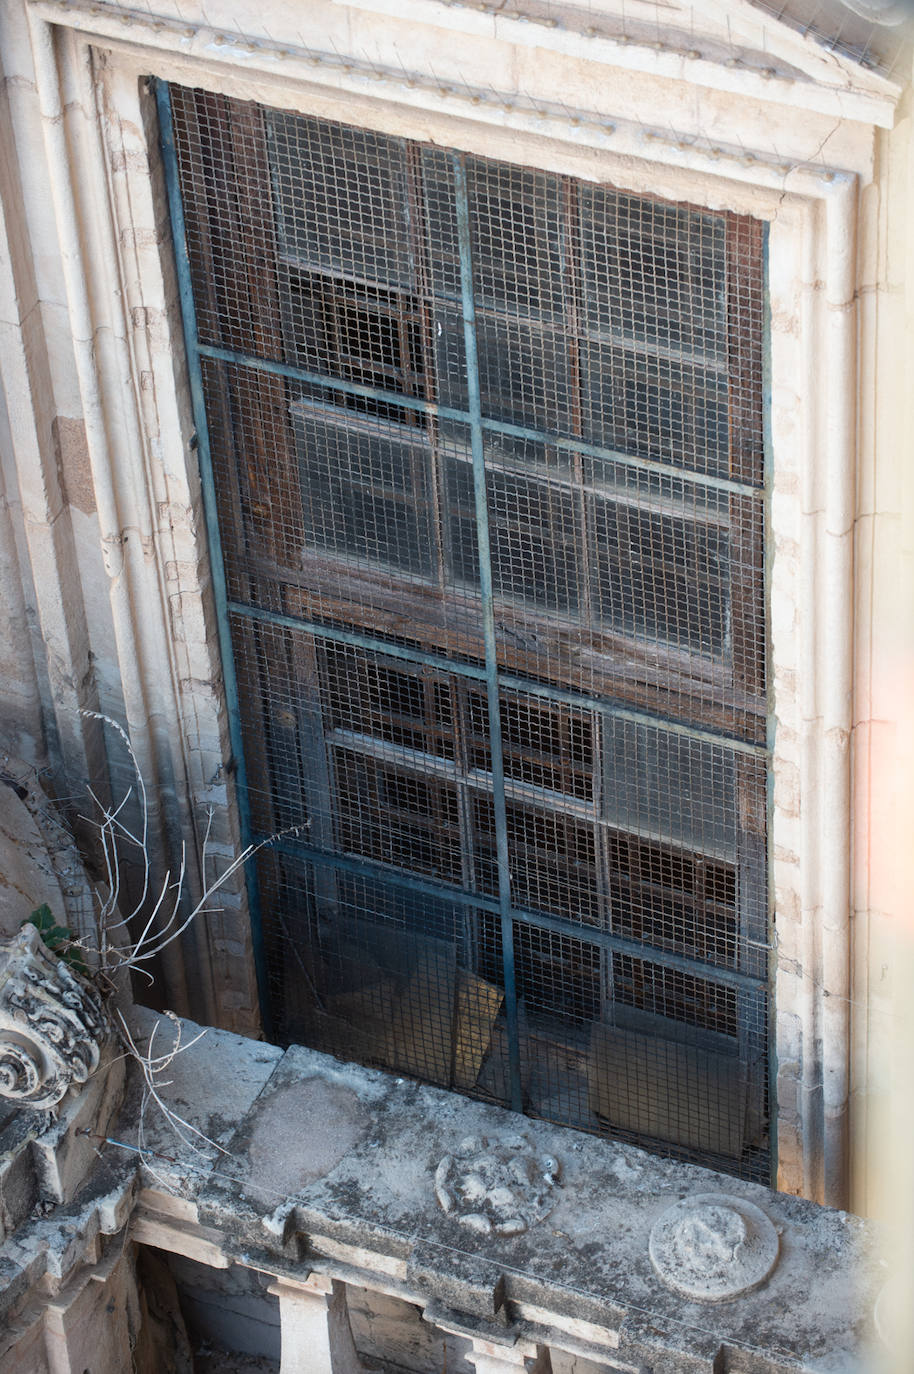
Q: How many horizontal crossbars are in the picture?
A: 3